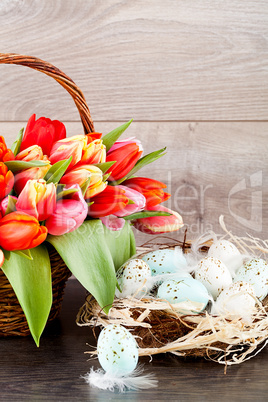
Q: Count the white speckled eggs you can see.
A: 4